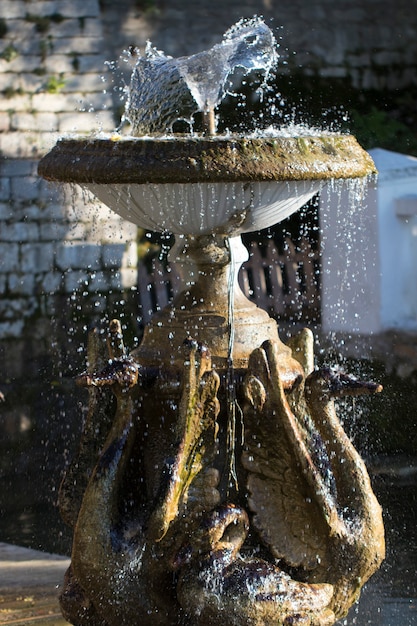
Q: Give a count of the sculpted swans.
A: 3